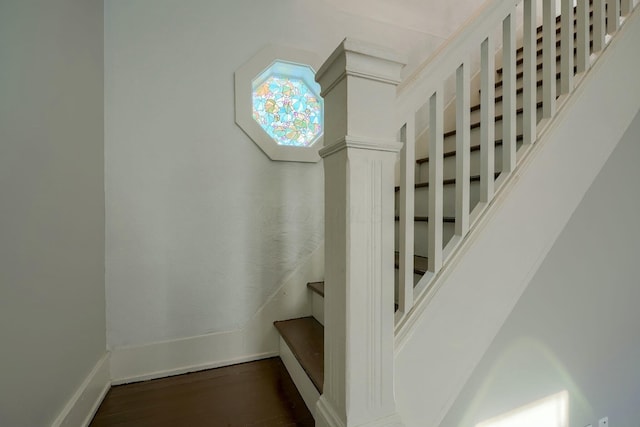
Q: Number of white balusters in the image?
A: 12